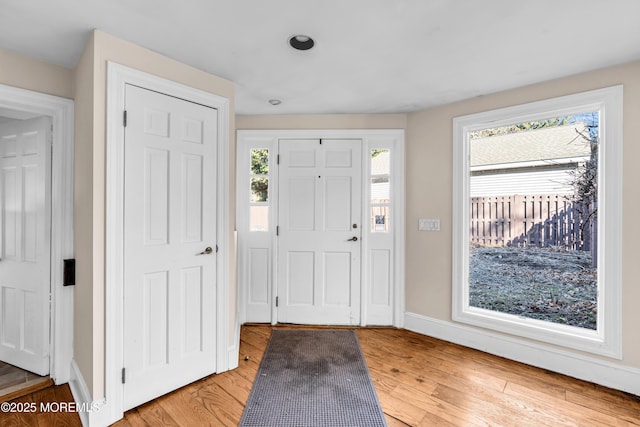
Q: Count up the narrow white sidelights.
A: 2